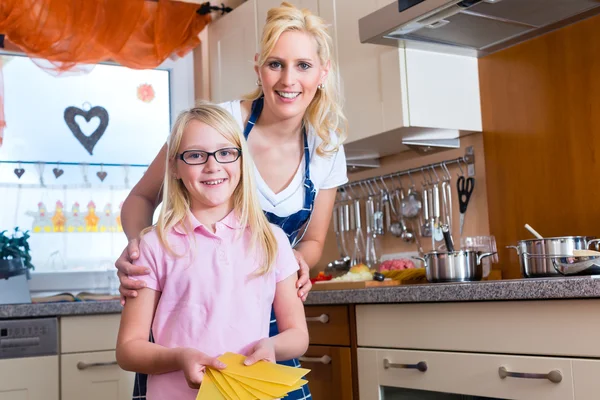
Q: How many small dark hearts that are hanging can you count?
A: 3